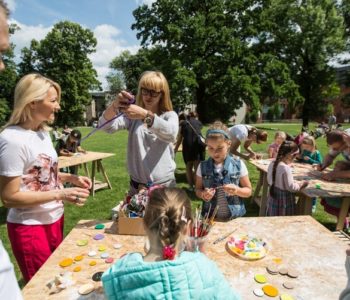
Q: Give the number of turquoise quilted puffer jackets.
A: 1